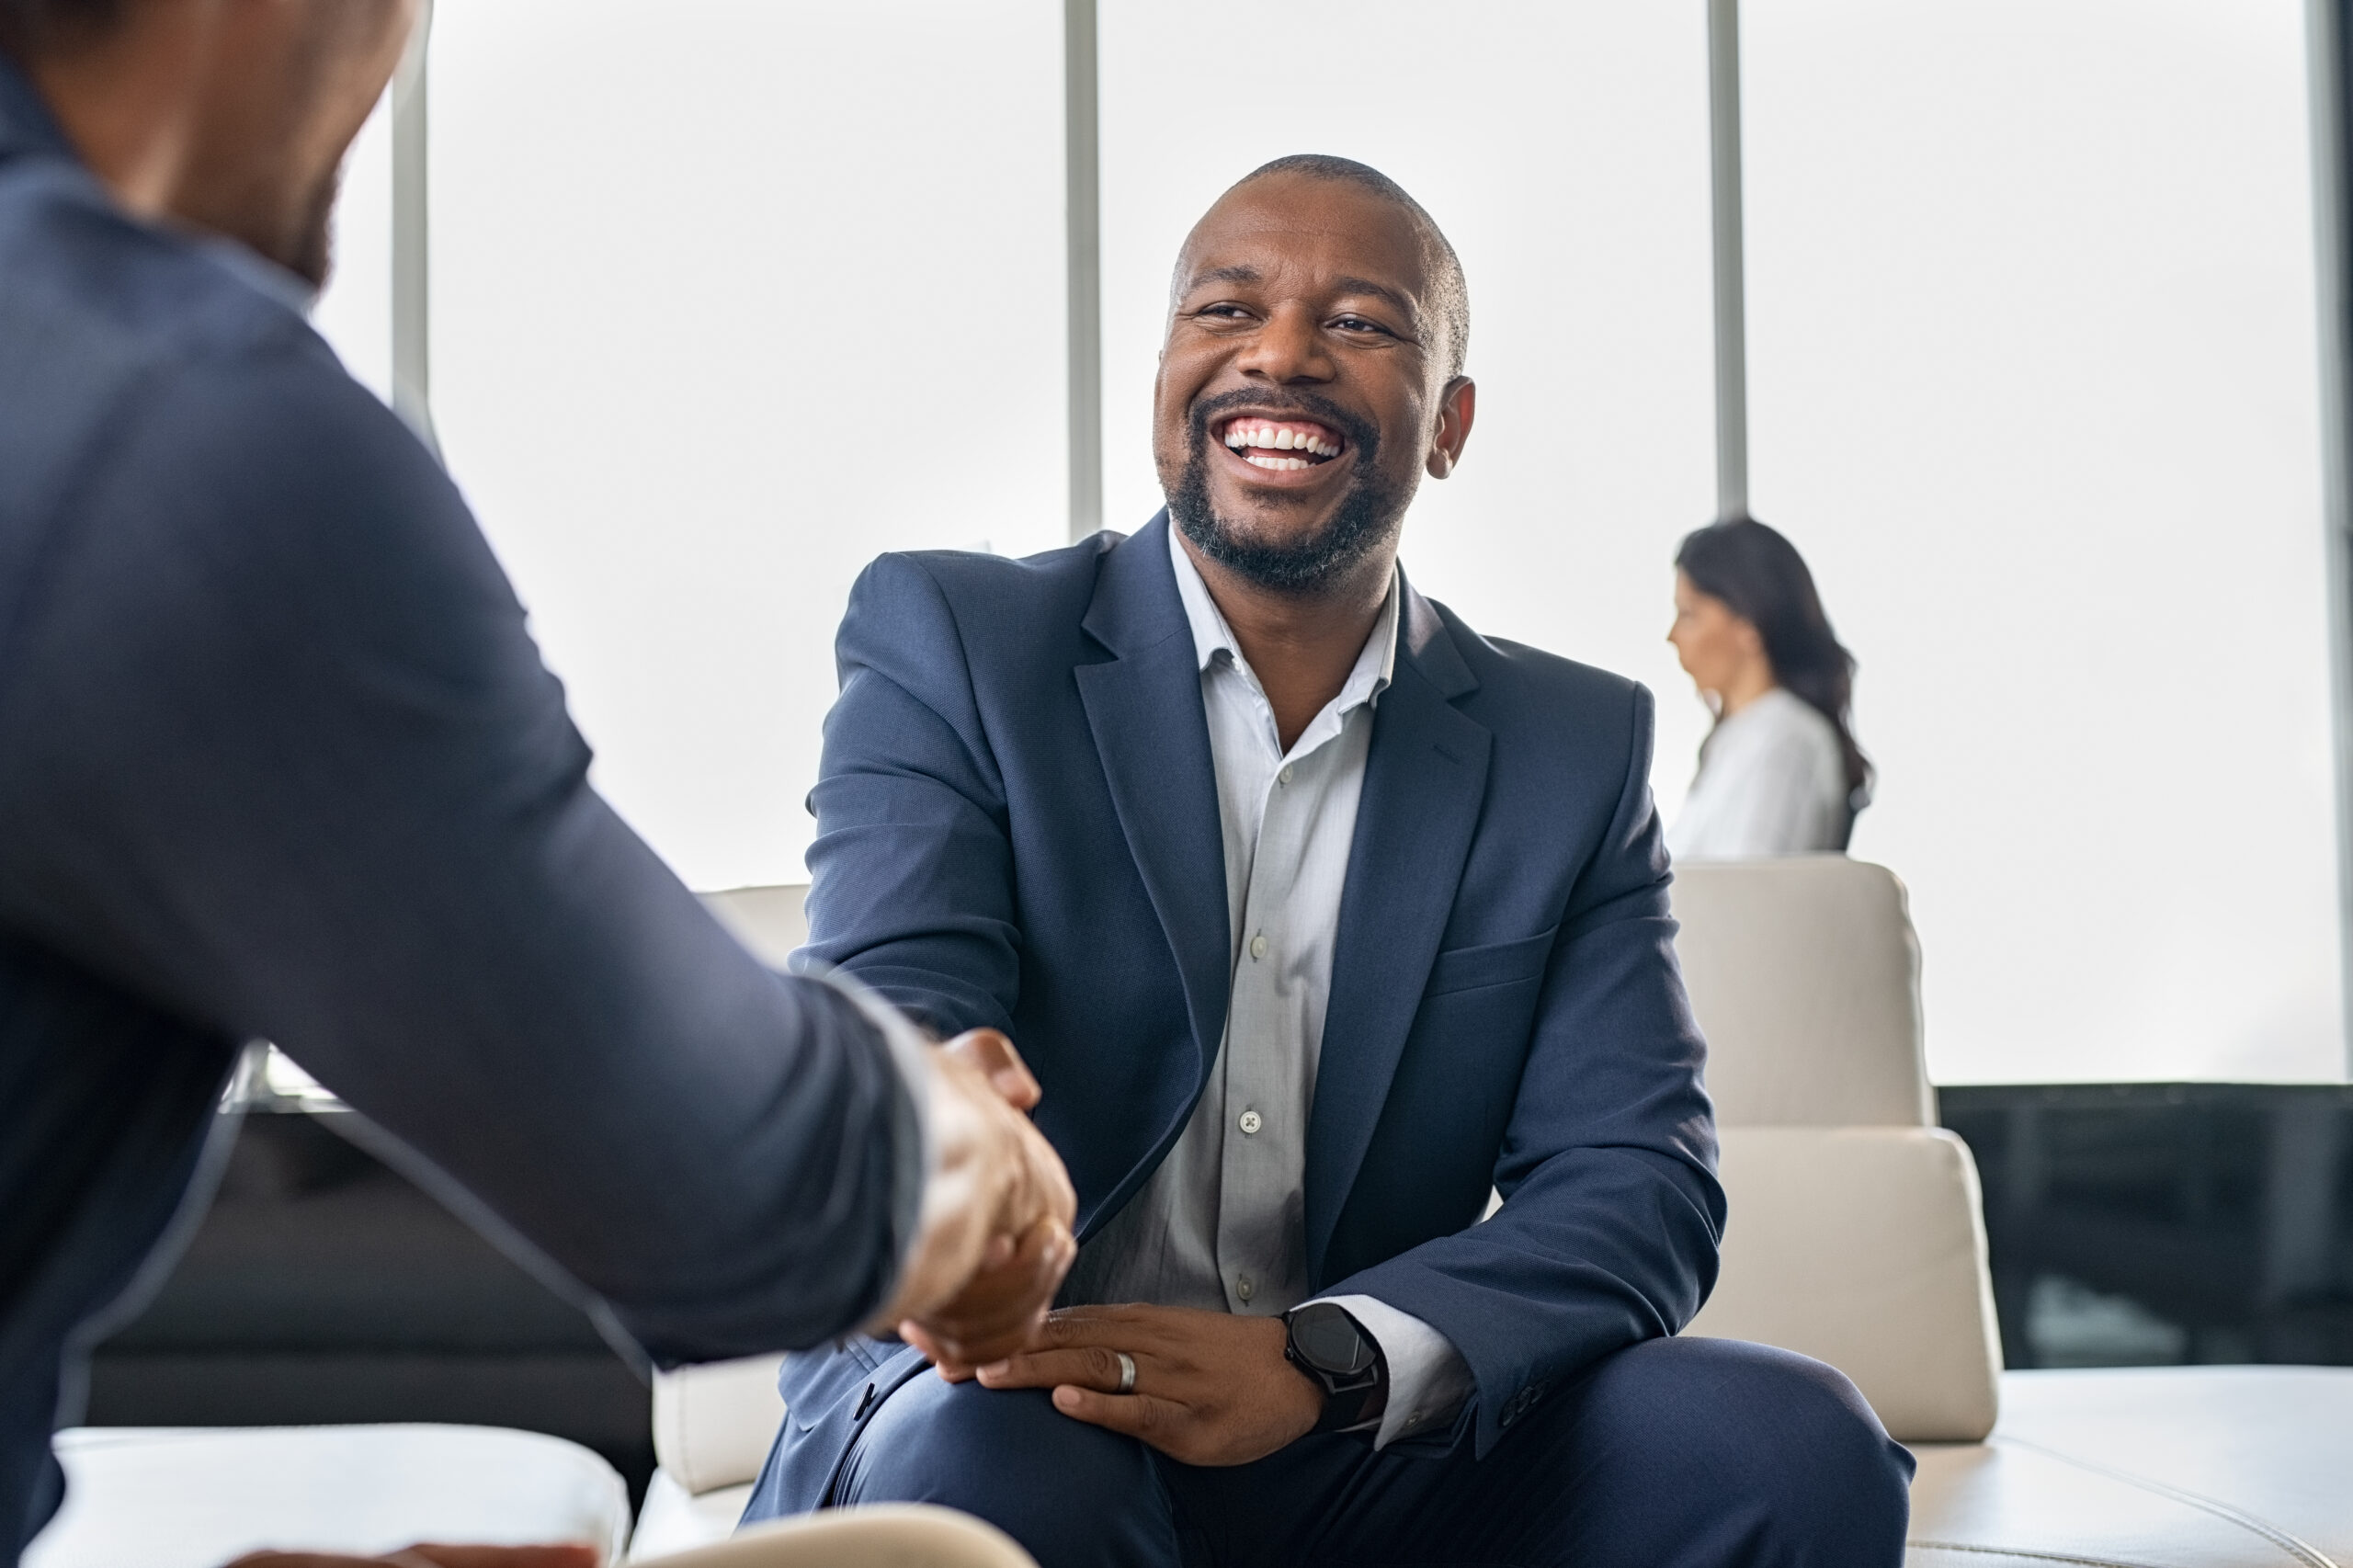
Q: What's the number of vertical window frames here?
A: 4